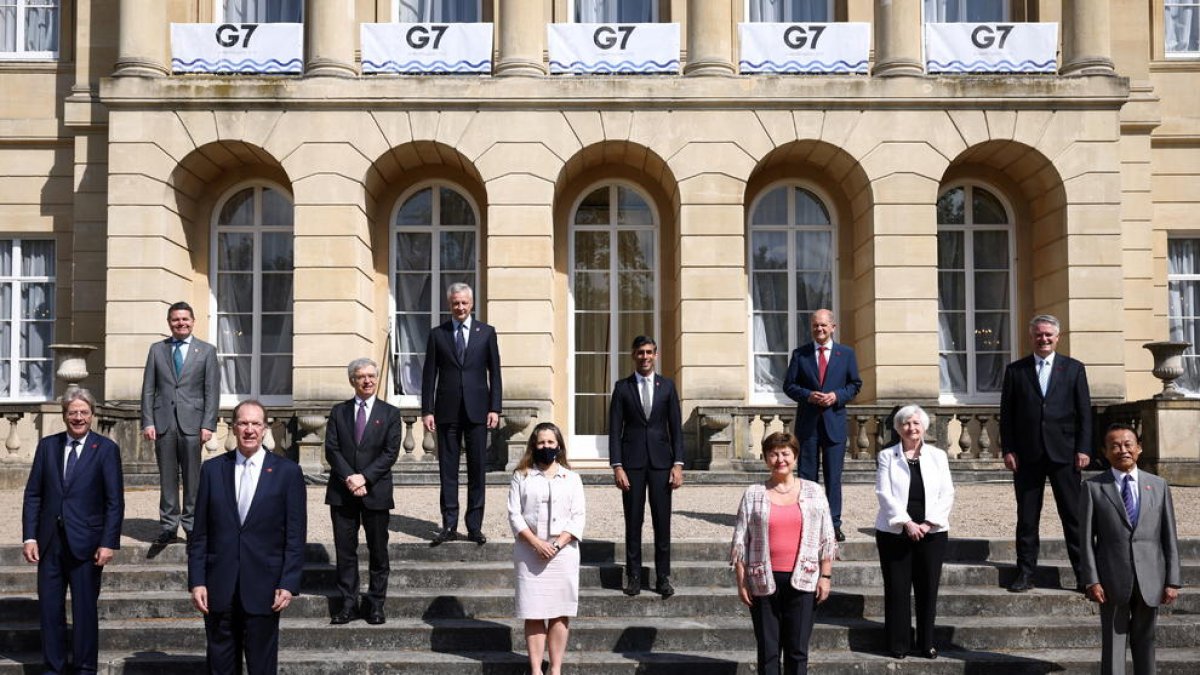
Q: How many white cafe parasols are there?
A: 0